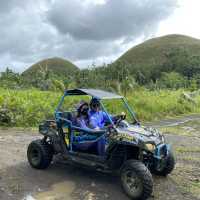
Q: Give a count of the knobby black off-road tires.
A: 3